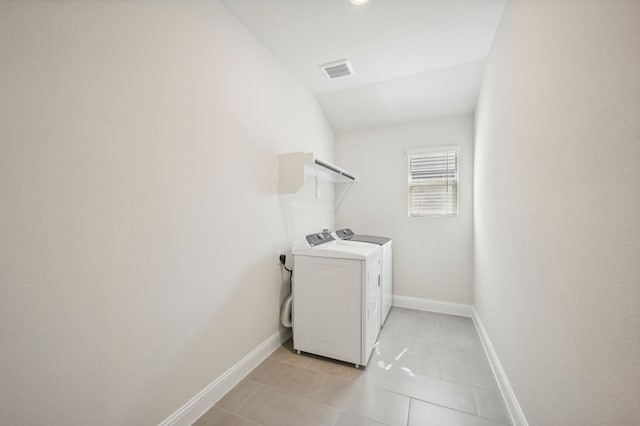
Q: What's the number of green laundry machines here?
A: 0